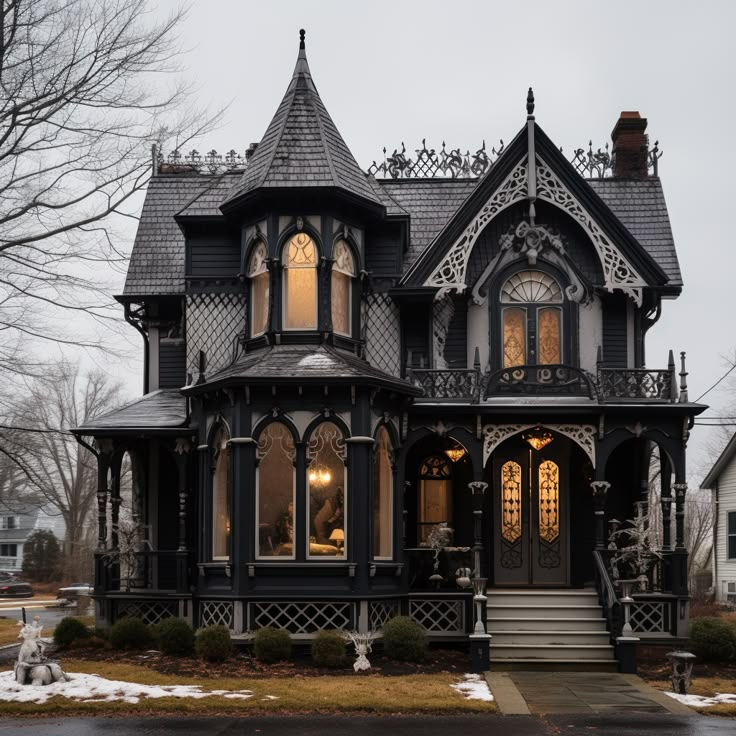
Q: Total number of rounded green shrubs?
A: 8